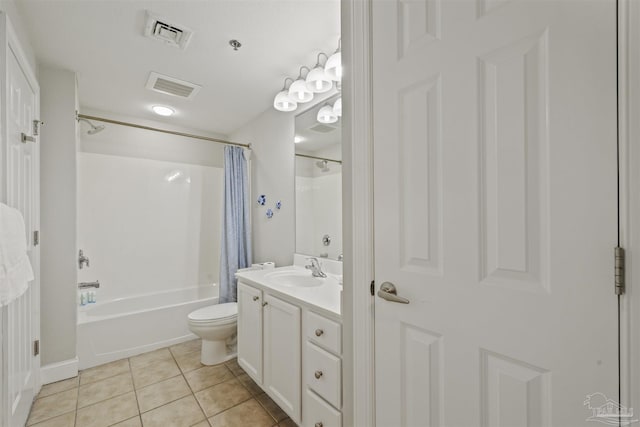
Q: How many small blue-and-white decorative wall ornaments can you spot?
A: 3